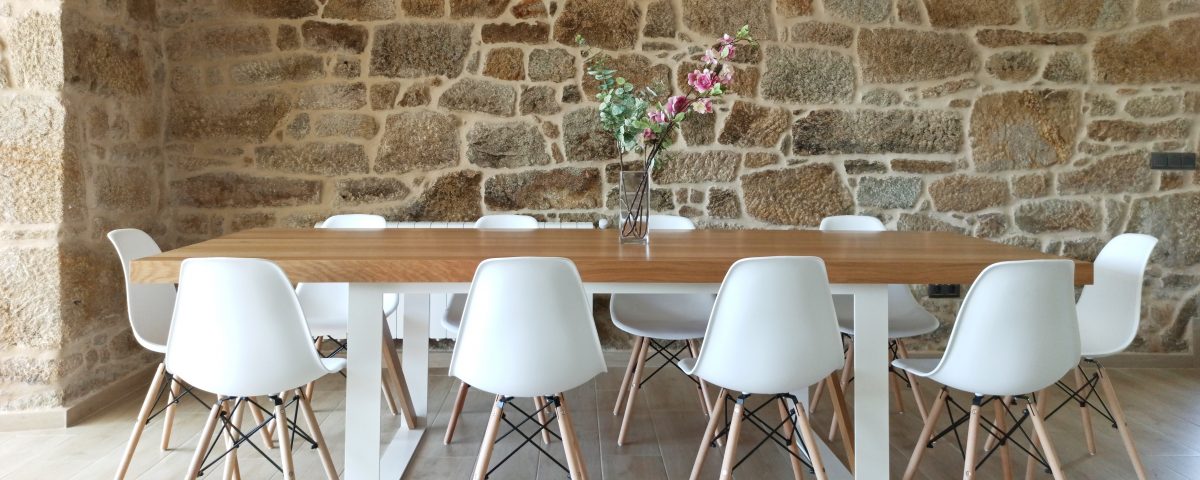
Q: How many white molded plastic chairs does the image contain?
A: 10